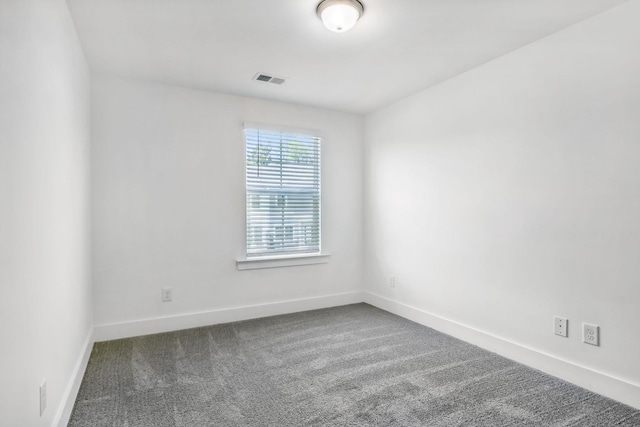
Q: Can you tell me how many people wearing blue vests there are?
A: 0